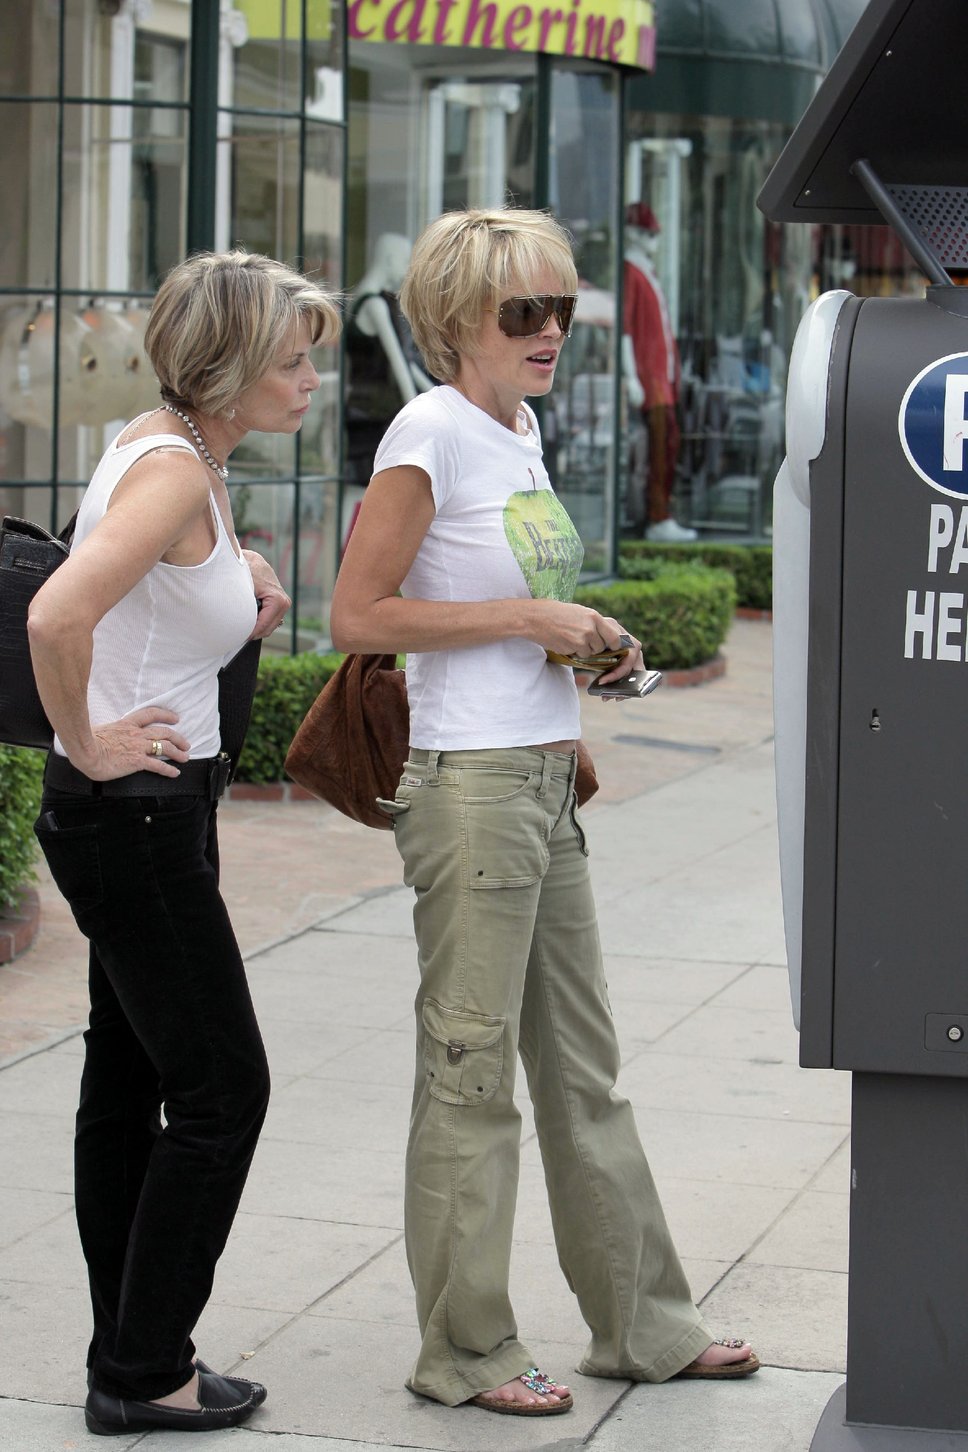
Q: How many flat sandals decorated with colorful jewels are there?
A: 2